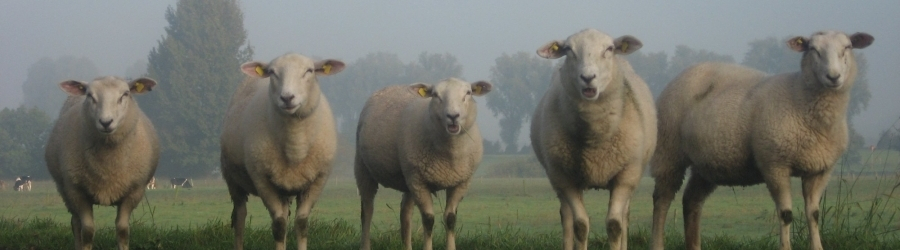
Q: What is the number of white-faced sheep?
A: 5